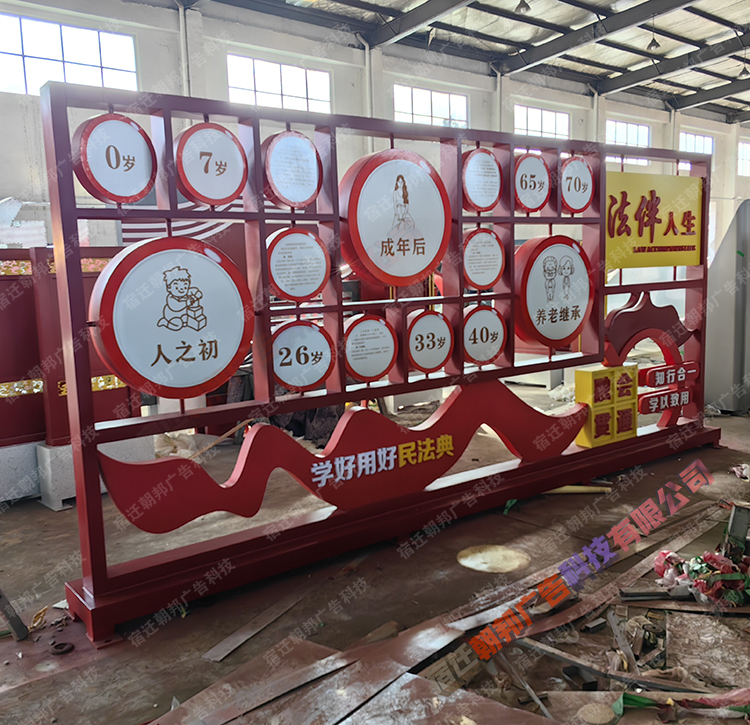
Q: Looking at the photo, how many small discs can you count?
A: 12